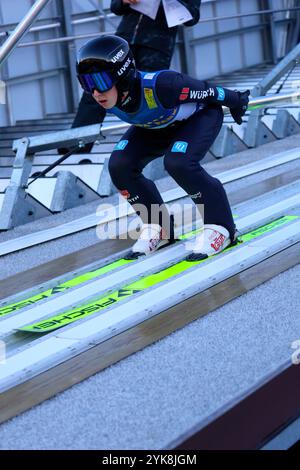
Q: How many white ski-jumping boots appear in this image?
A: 2